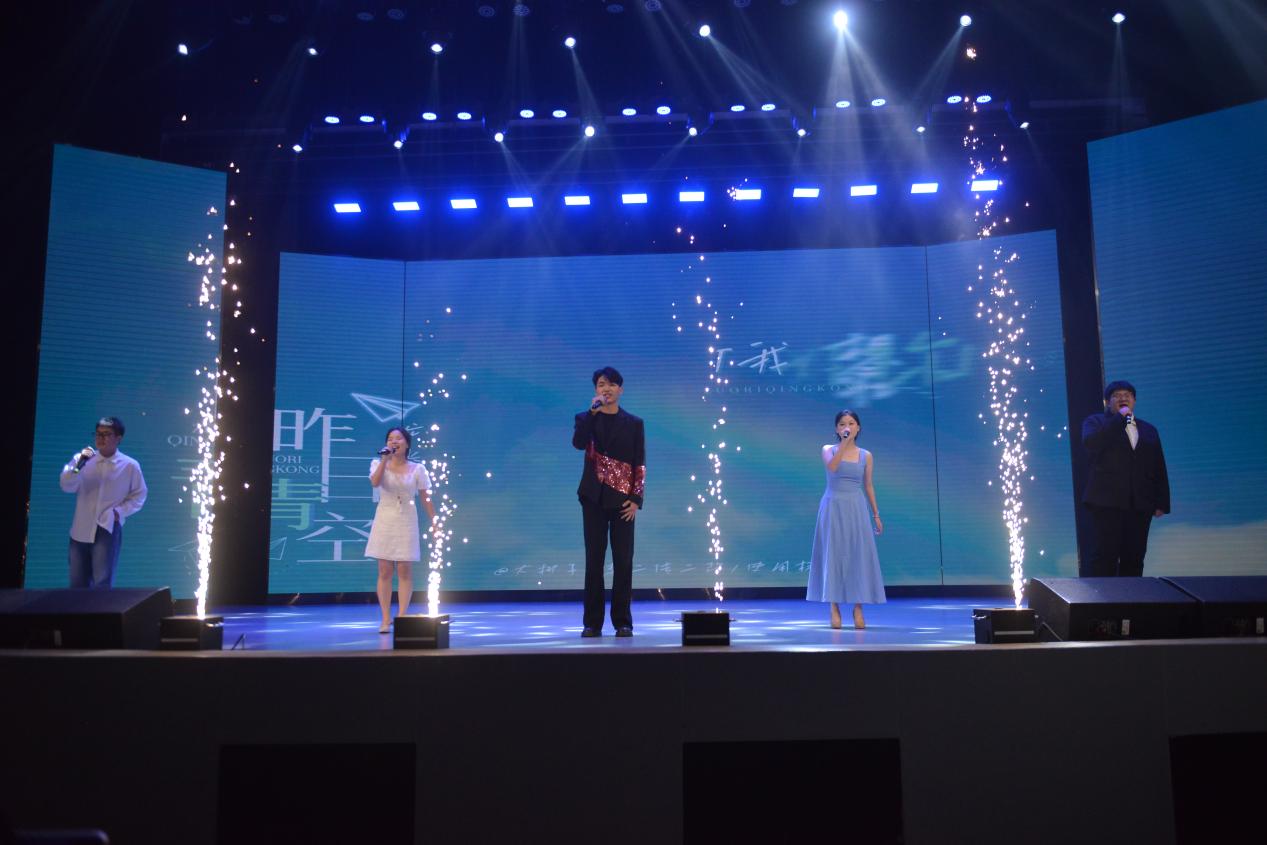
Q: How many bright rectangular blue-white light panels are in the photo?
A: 12